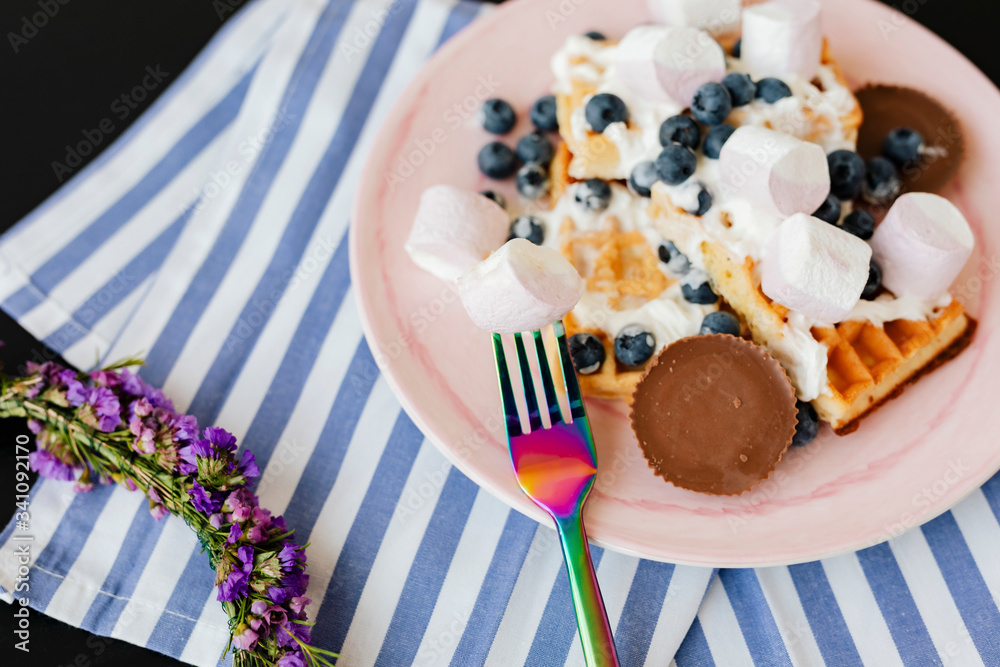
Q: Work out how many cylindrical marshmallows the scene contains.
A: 8